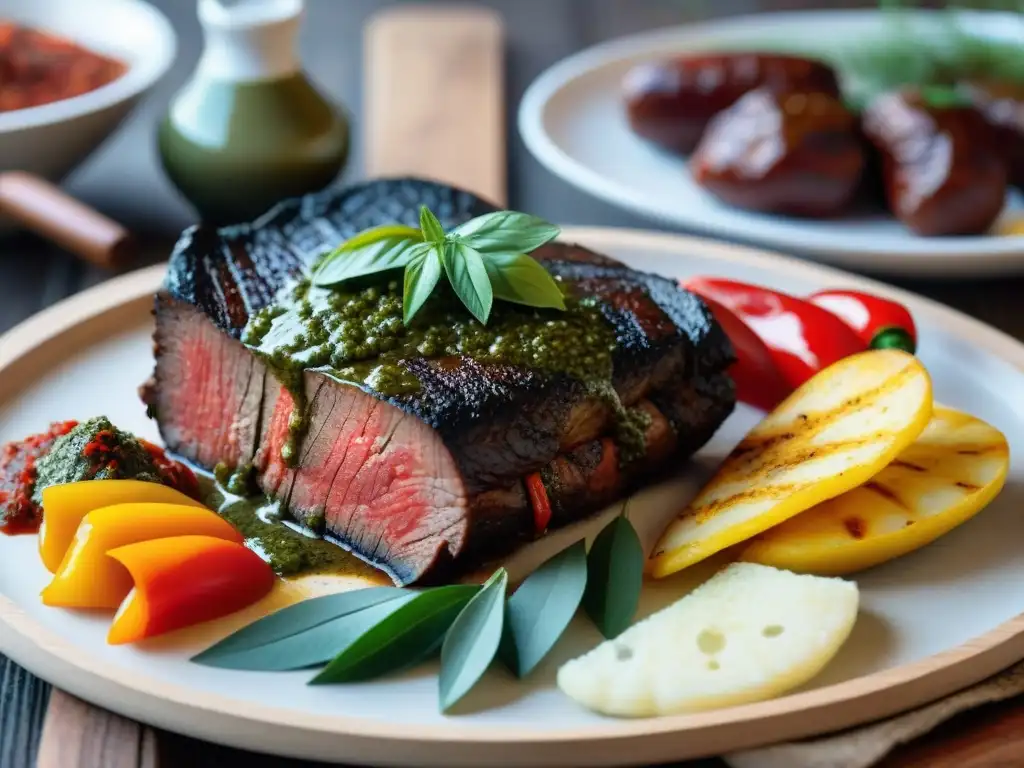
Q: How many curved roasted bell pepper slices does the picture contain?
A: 3